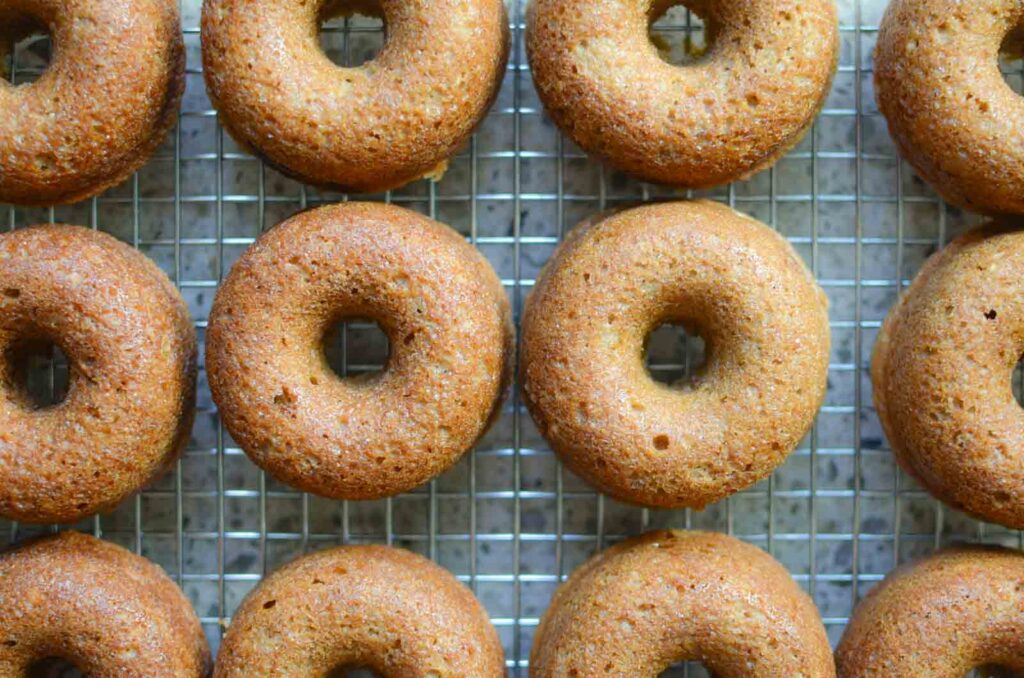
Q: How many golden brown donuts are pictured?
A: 12